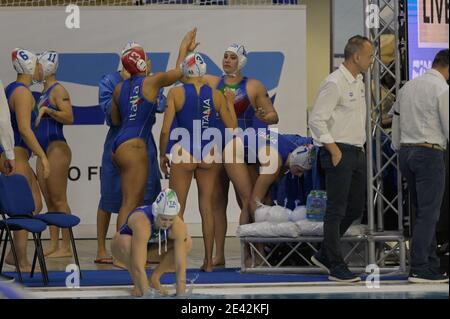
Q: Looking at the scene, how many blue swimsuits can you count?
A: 7